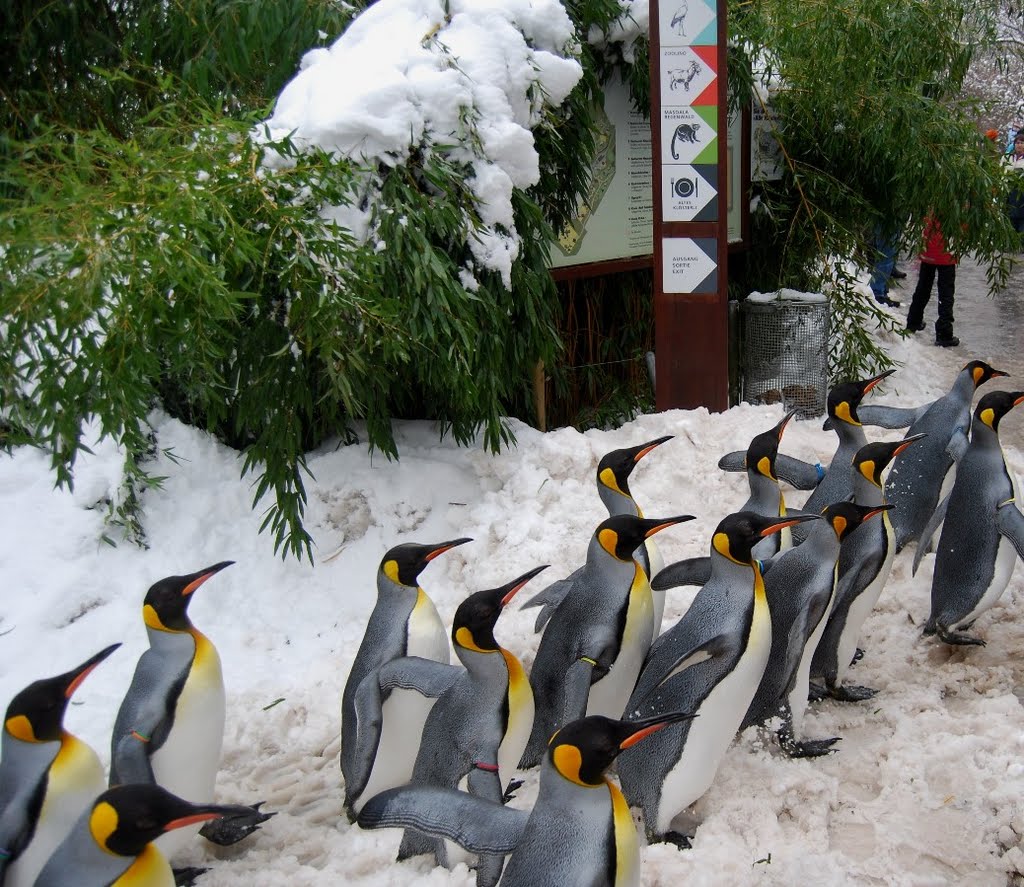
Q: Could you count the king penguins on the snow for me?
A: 15